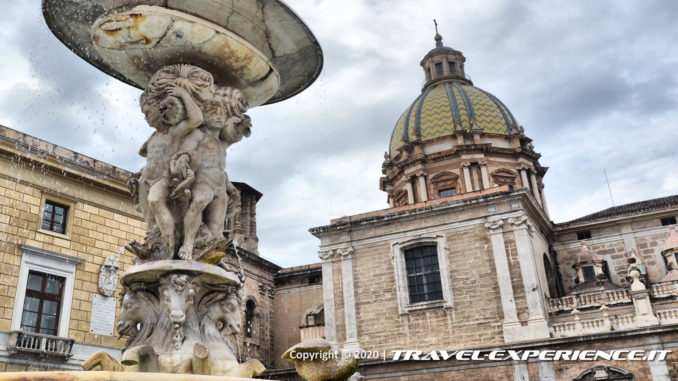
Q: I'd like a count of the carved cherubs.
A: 2